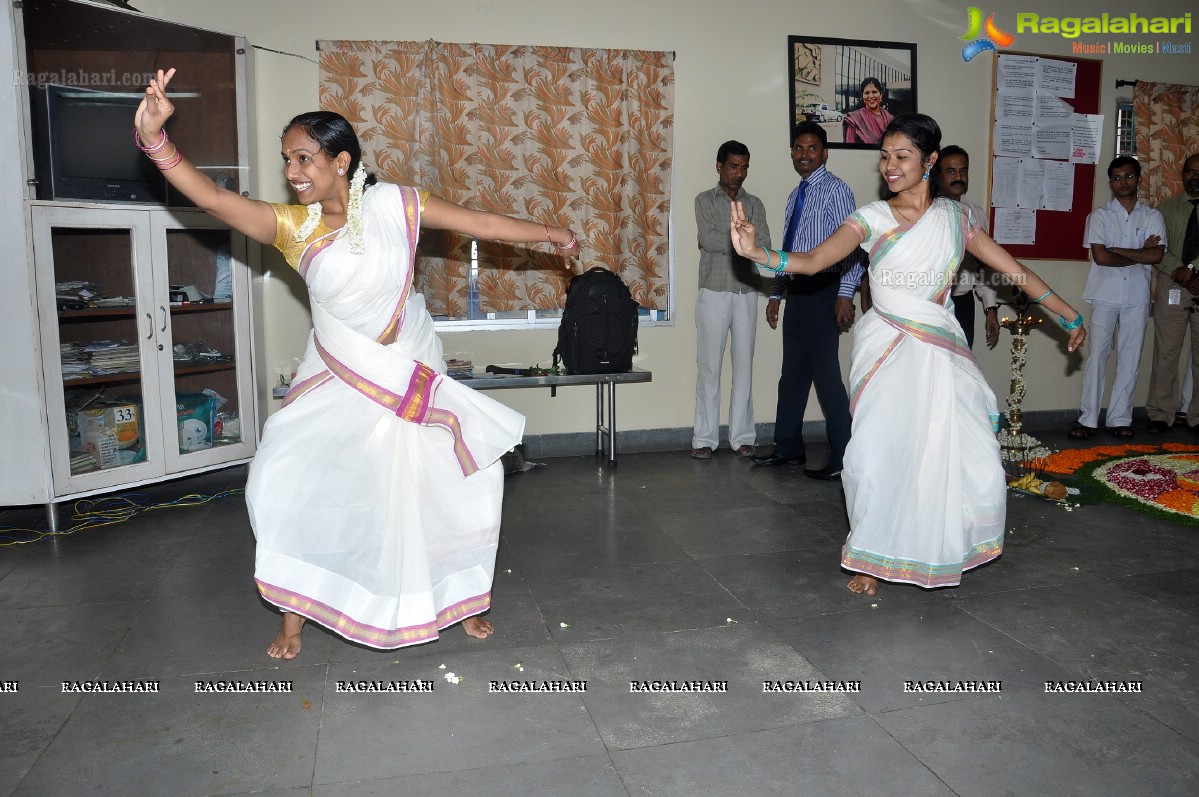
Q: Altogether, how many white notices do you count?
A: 11